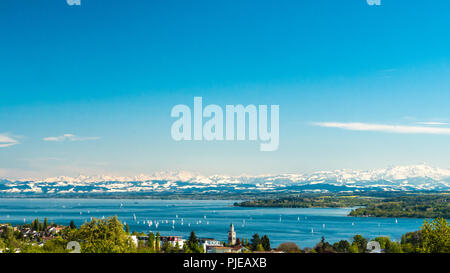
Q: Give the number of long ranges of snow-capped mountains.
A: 1